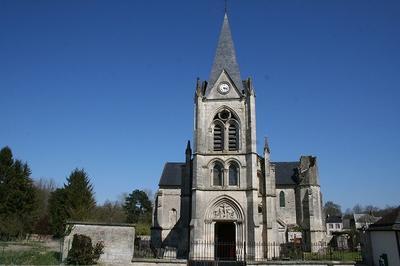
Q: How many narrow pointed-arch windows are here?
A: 5